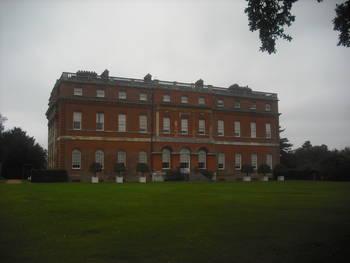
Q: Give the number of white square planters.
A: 6